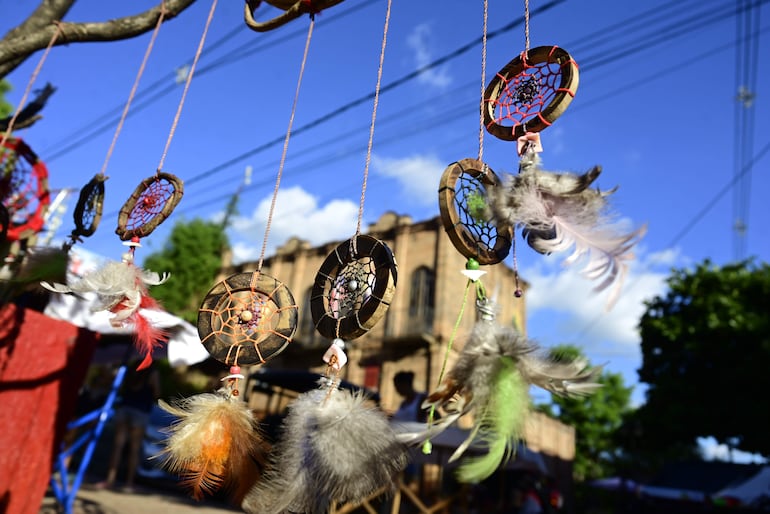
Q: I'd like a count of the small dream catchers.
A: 6